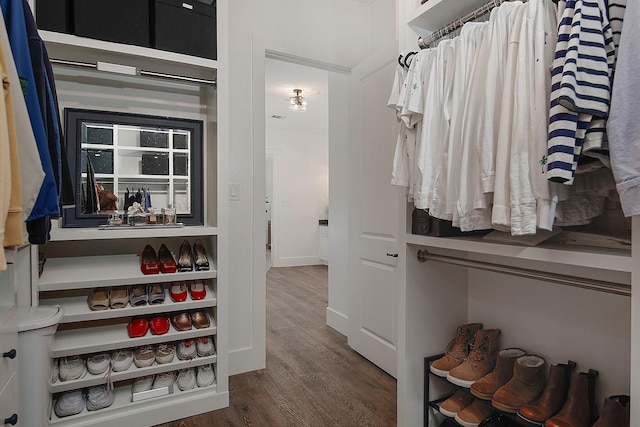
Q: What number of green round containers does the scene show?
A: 0